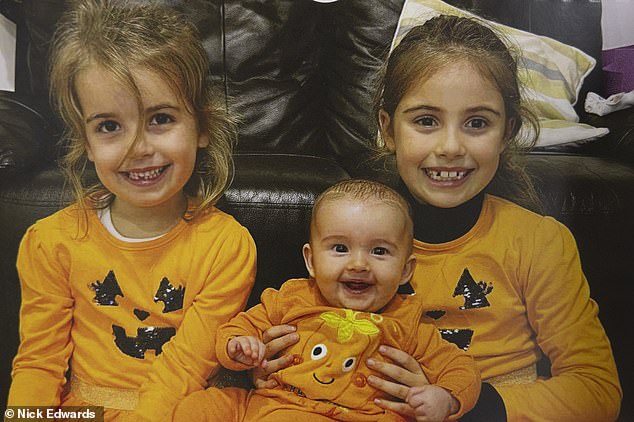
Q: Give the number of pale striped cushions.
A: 1